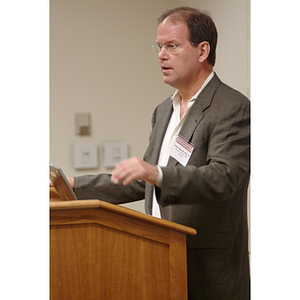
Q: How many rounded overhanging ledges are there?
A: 1